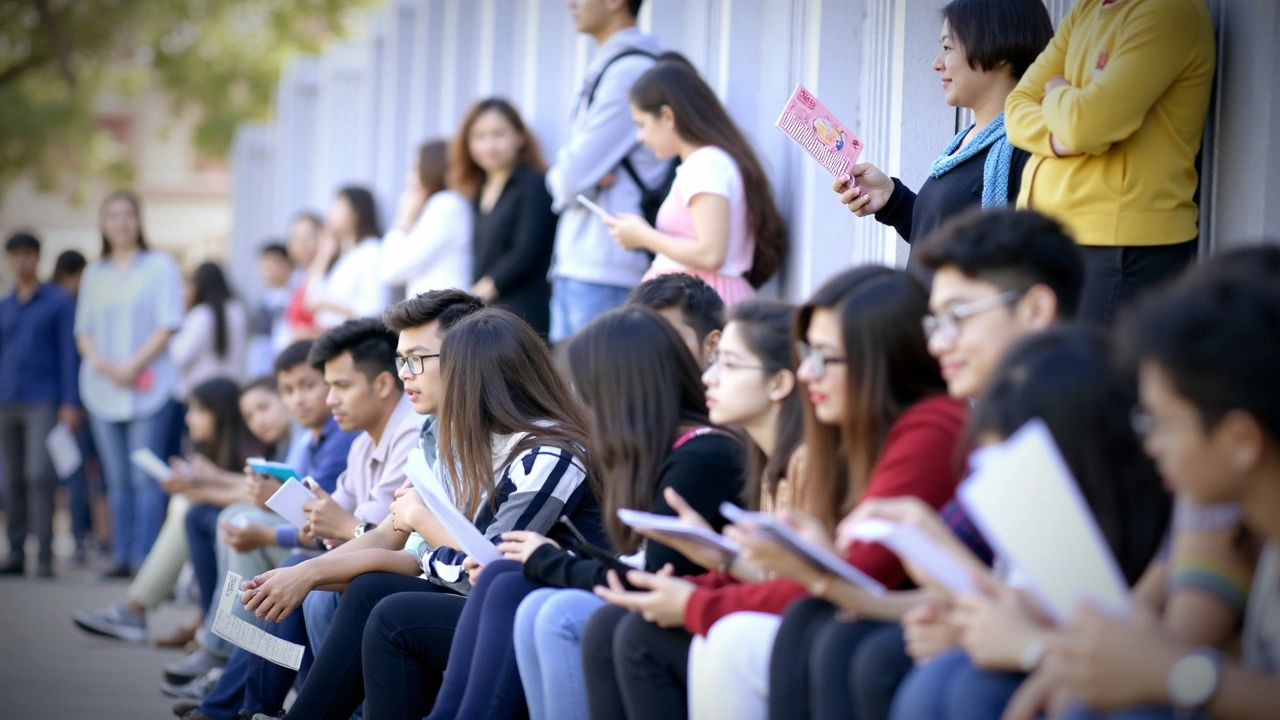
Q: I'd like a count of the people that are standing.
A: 13